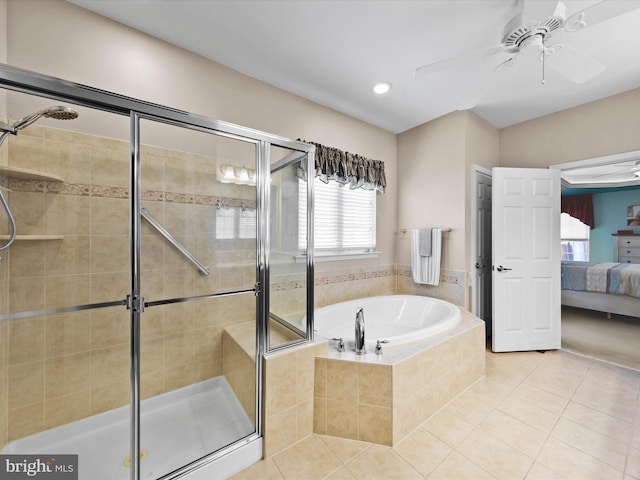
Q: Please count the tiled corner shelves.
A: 2